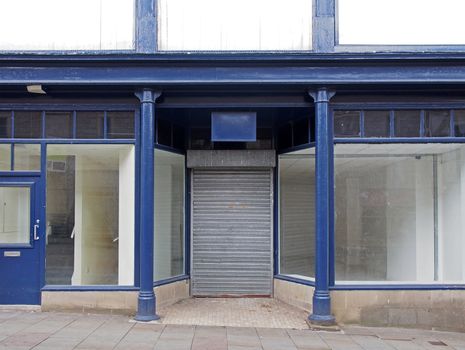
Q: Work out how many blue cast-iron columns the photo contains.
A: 2